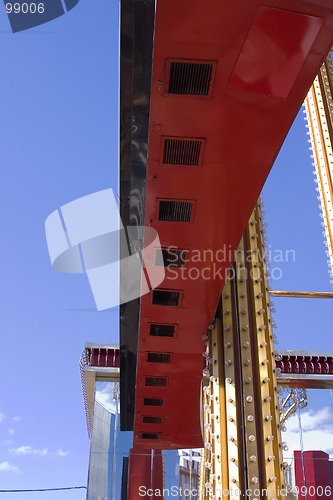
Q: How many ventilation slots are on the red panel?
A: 11